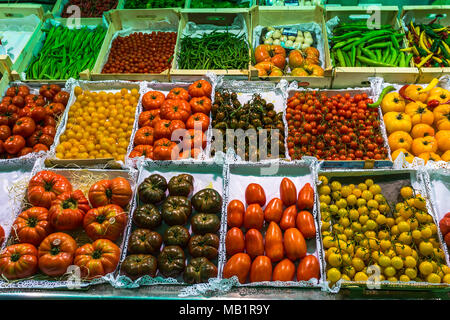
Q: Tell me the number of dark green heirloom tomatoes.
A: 12